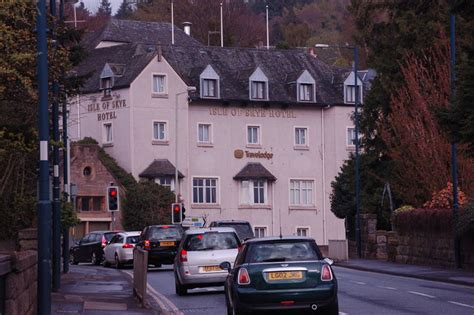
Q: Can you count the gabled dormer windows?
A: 5